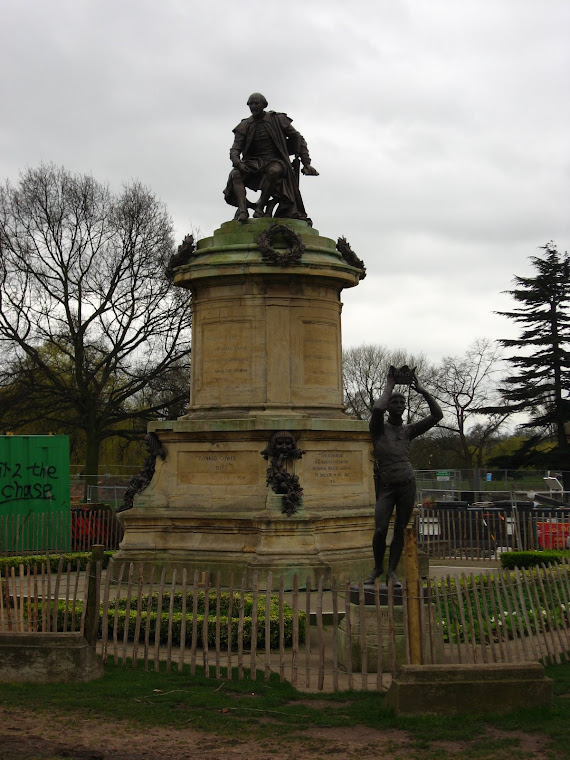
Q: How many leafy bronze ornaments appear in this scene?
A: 5